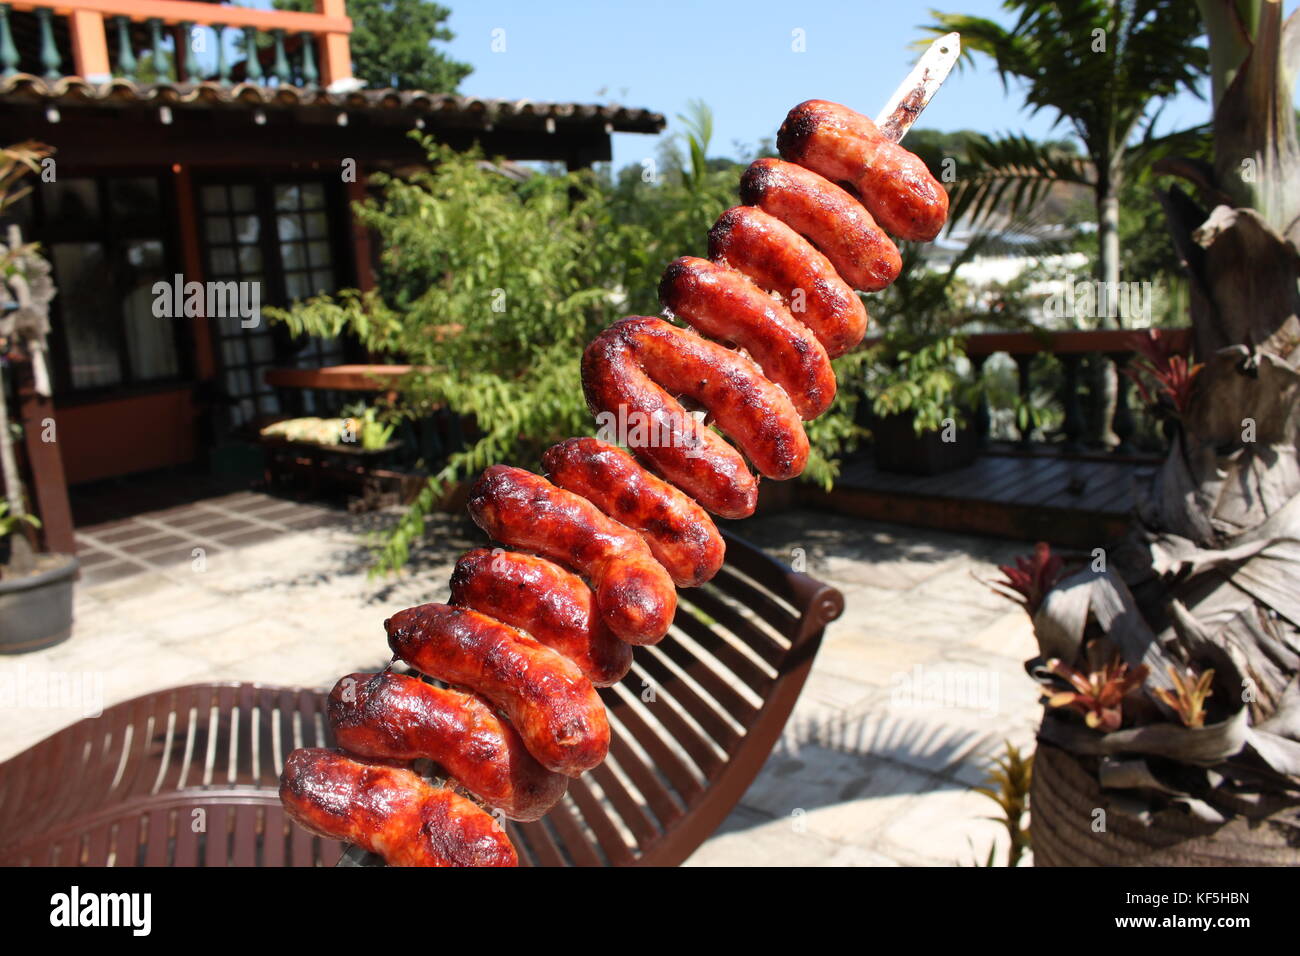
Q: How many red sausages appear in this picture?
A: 11